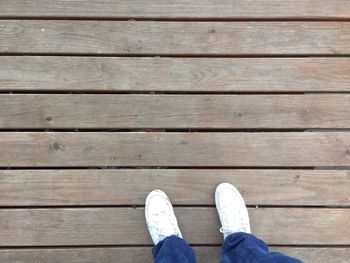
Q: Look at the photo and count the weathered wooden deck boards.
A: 8